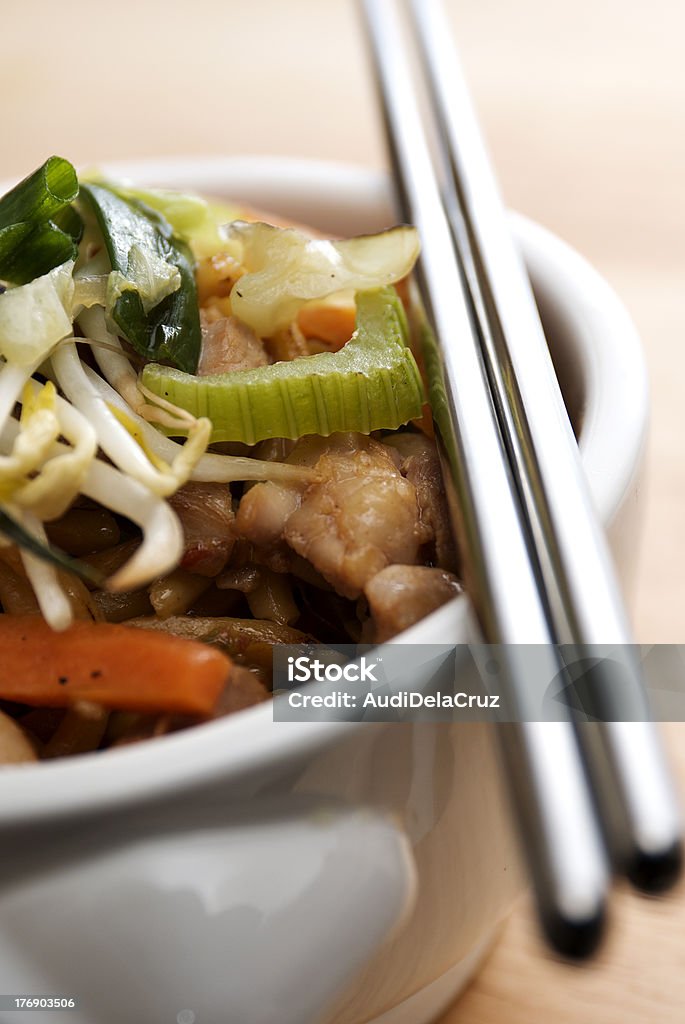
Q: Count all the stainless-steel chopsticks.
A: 2